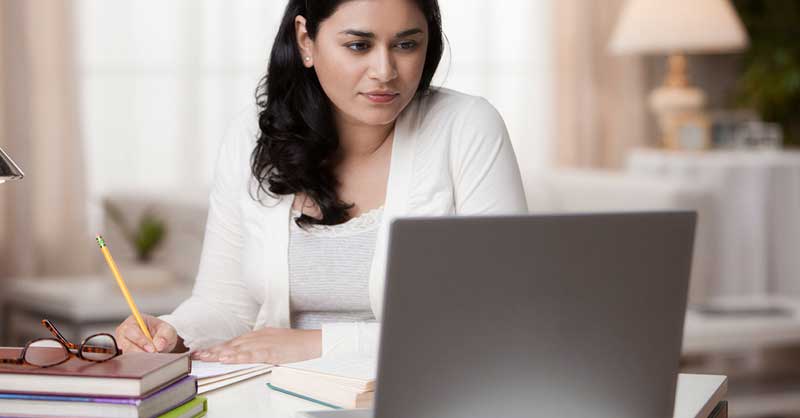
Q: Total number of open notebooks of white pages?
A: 2